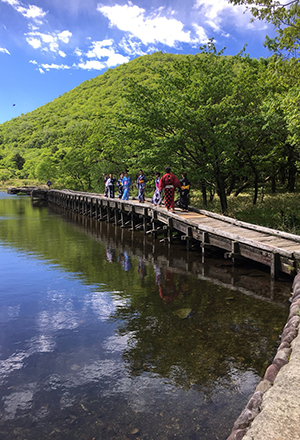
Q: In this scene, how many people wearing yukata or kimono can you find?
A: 8